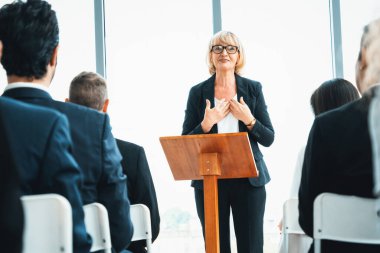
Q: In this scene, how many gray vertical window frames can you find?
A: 3